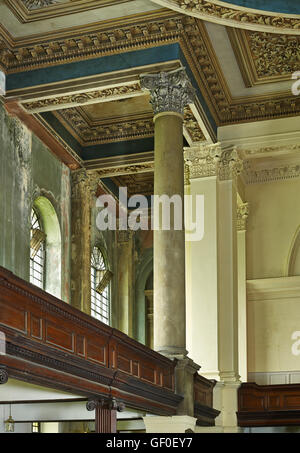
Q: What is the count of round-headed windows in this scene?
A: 2